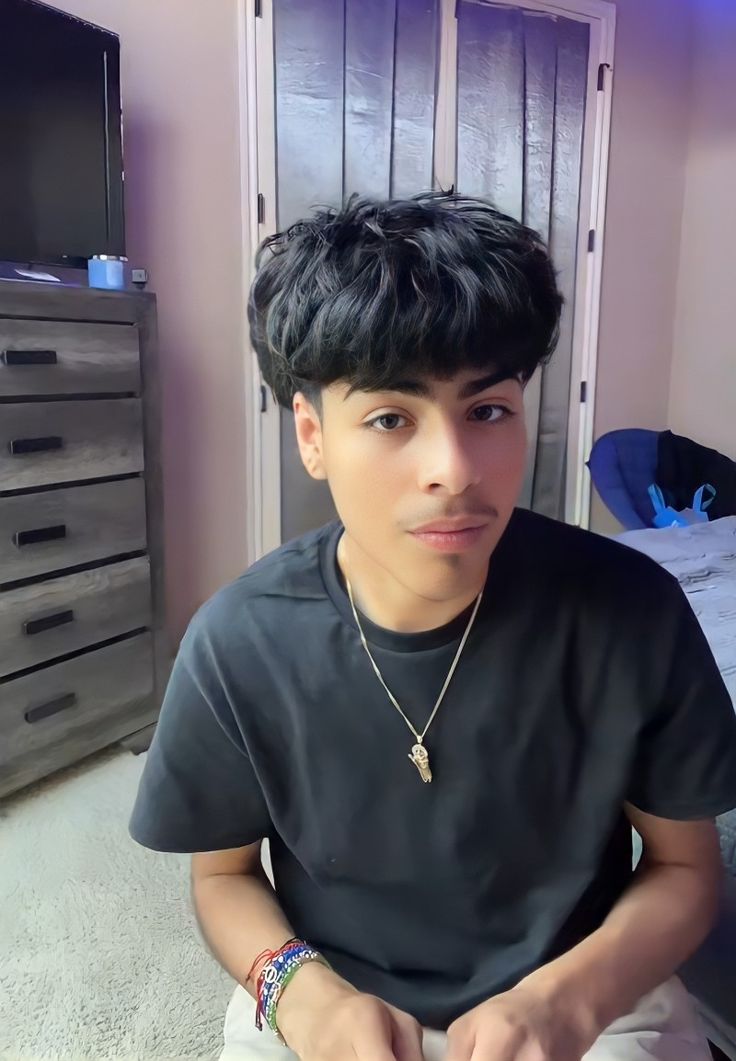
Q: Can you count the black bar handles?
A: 5